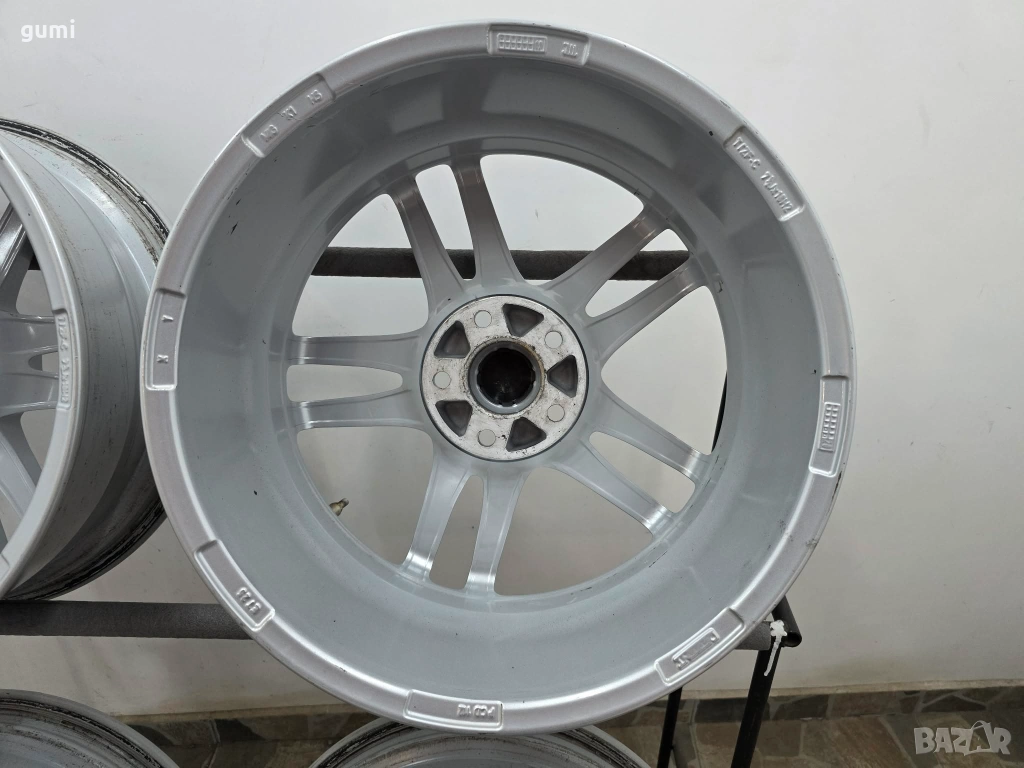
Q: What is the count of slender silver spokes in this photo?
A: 10